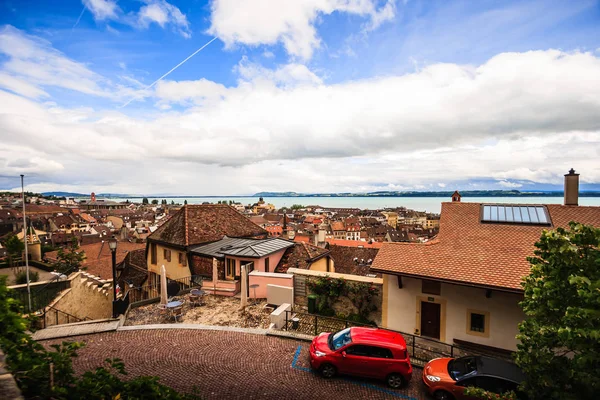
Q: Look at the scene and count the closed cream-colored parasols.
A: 3